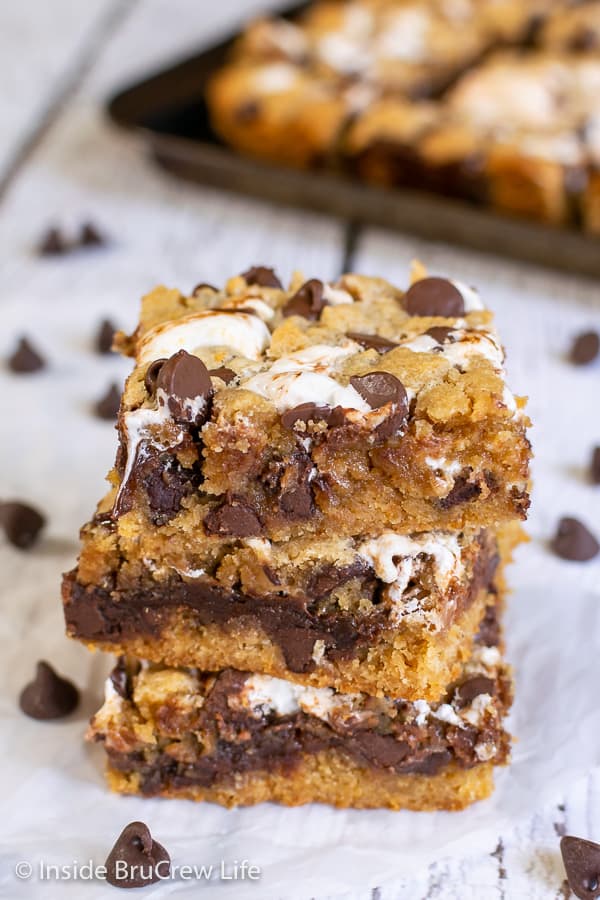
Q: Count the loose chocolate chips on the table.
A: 12